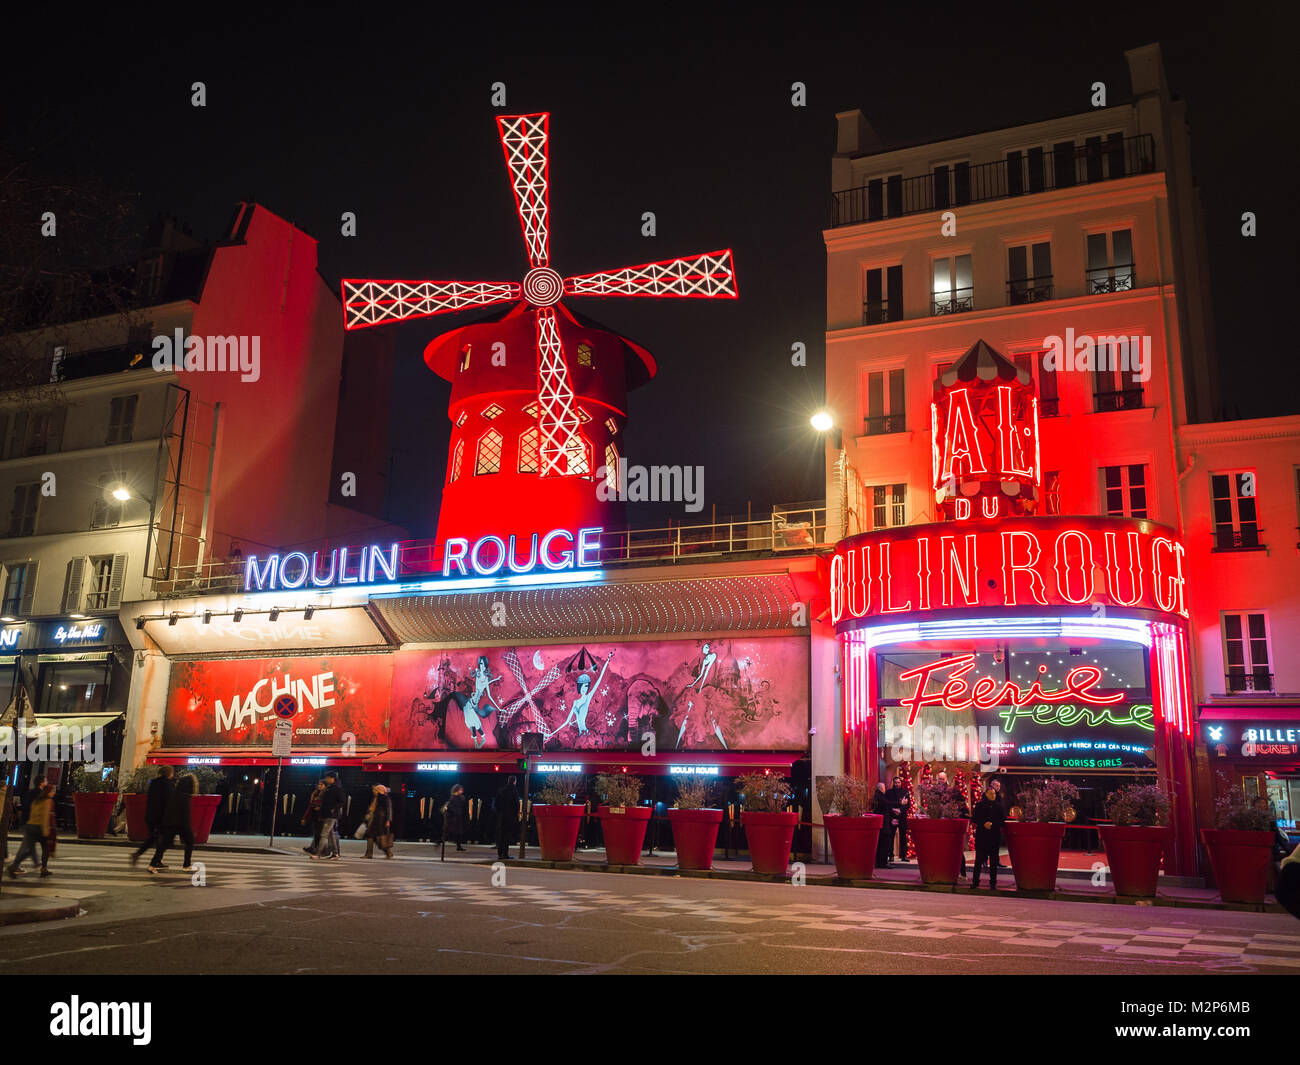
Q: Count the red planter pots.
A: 12